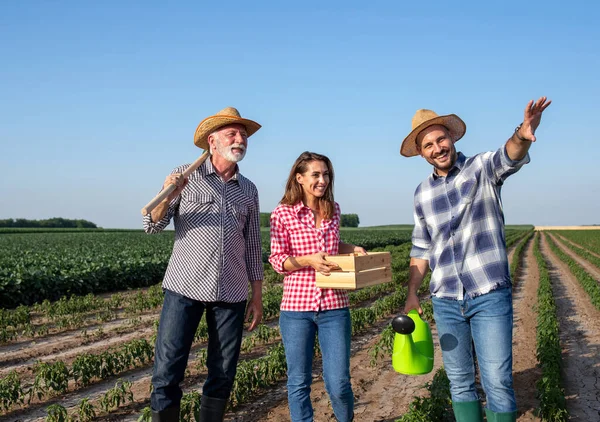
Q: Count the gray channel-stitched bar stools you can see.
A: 0